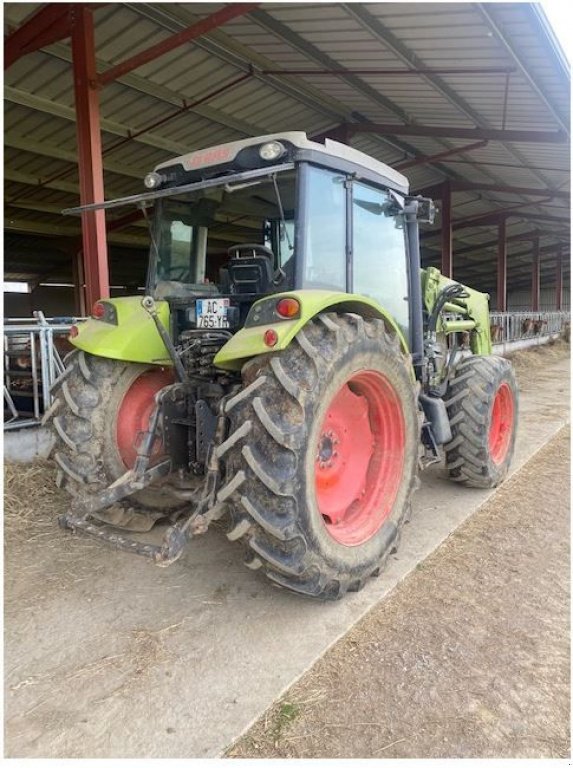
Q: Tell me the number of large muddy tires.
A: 3